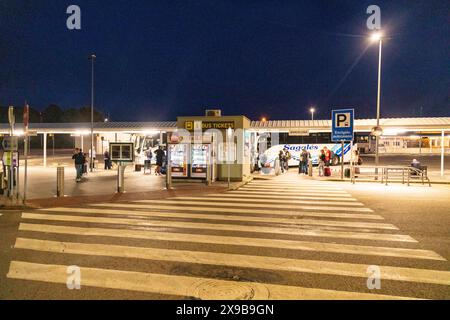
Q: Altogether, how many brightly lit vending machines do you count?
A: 2